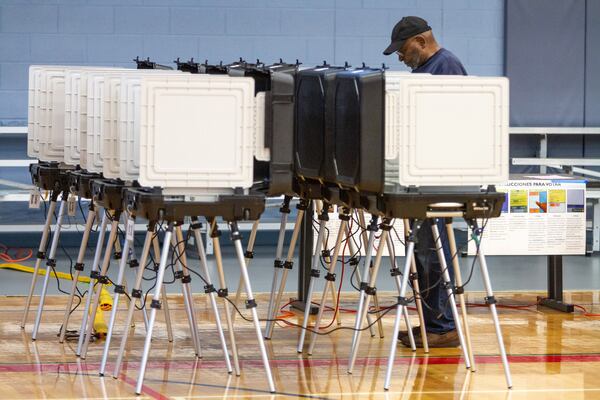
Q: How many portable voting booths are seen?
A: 8